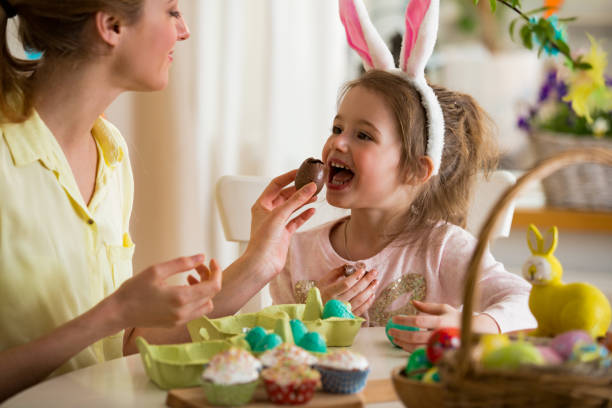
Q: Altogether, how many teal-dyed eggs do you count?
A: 6